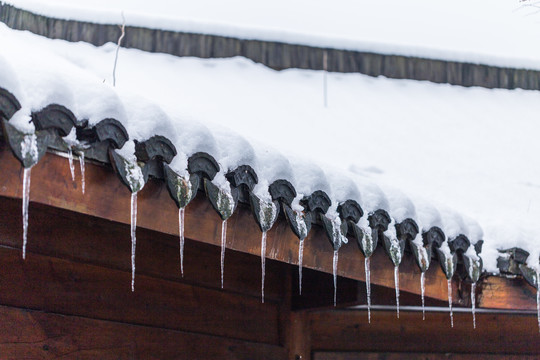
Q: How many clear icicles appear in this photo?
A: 15